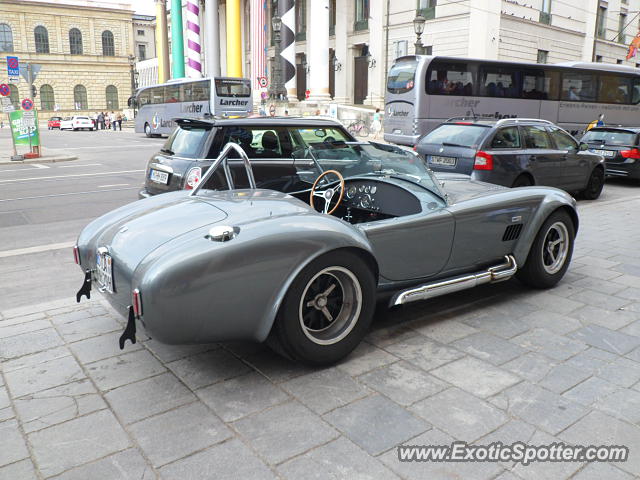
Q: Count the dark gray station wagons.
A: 1